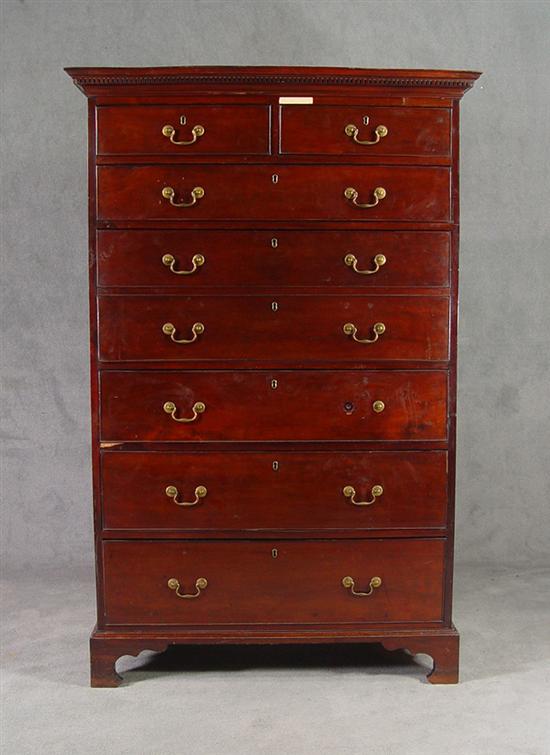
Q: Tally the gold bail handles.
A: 13